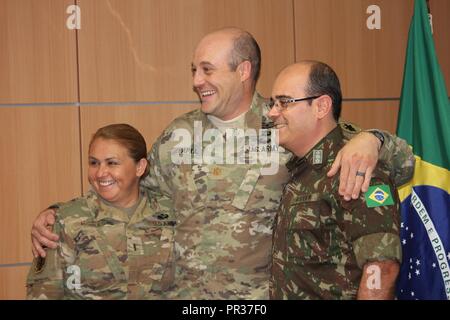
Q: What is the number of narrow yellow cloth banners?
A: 0